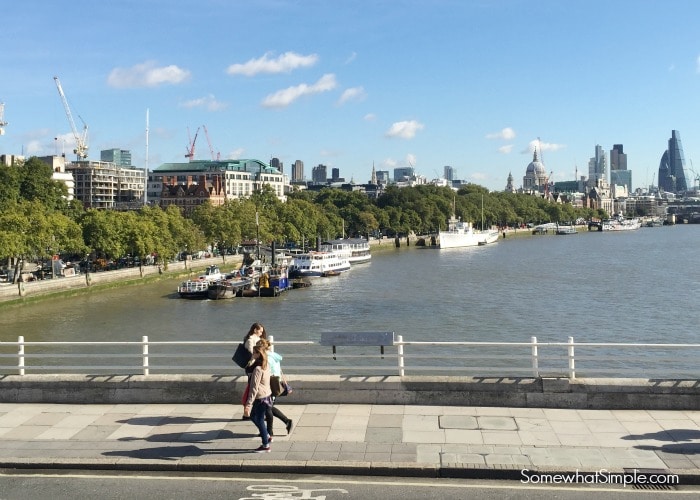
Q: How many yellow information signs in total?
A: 0